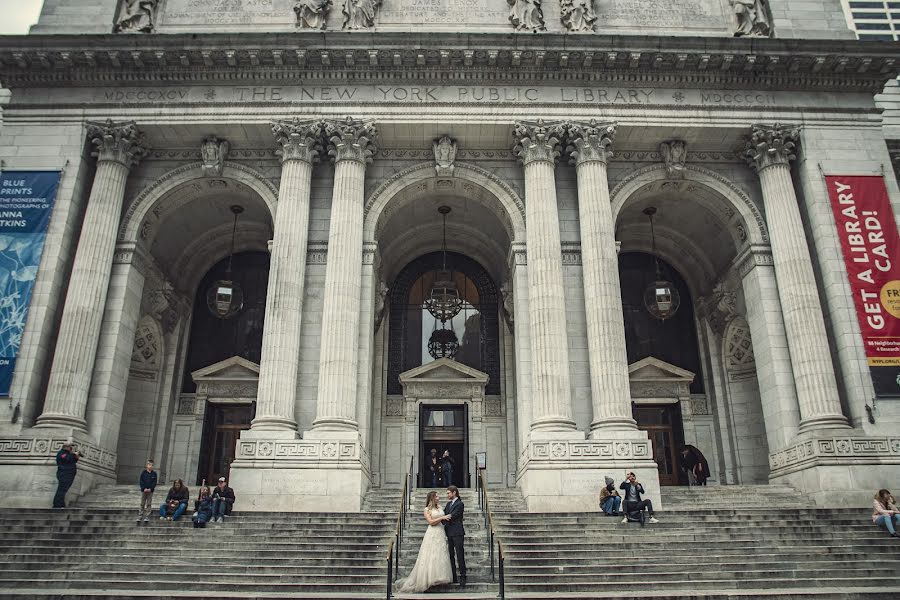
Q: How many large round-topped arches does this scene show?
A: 3